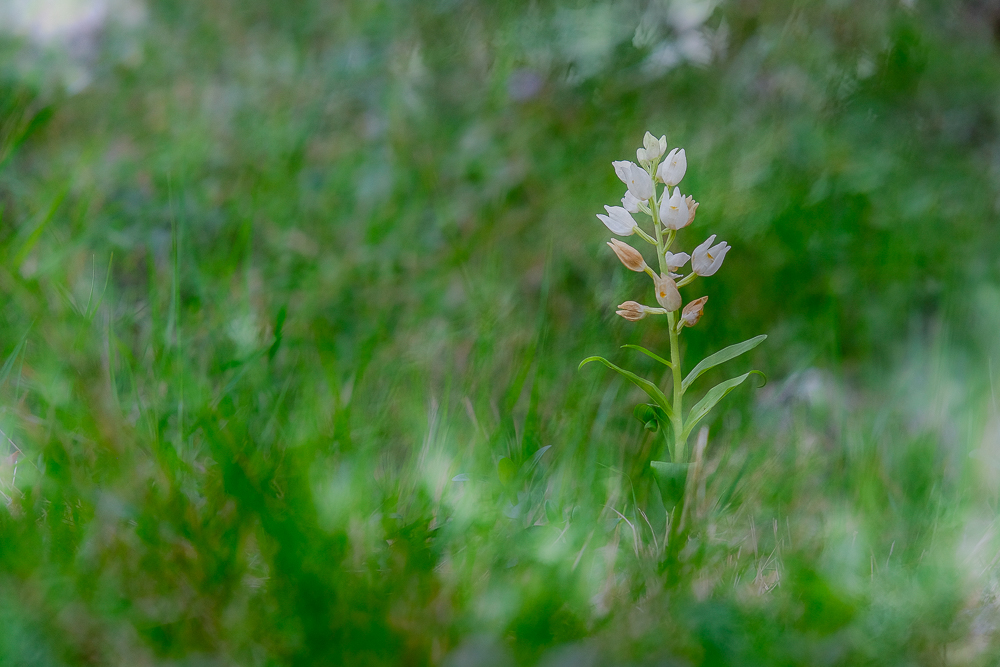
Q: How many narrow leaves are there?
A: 4